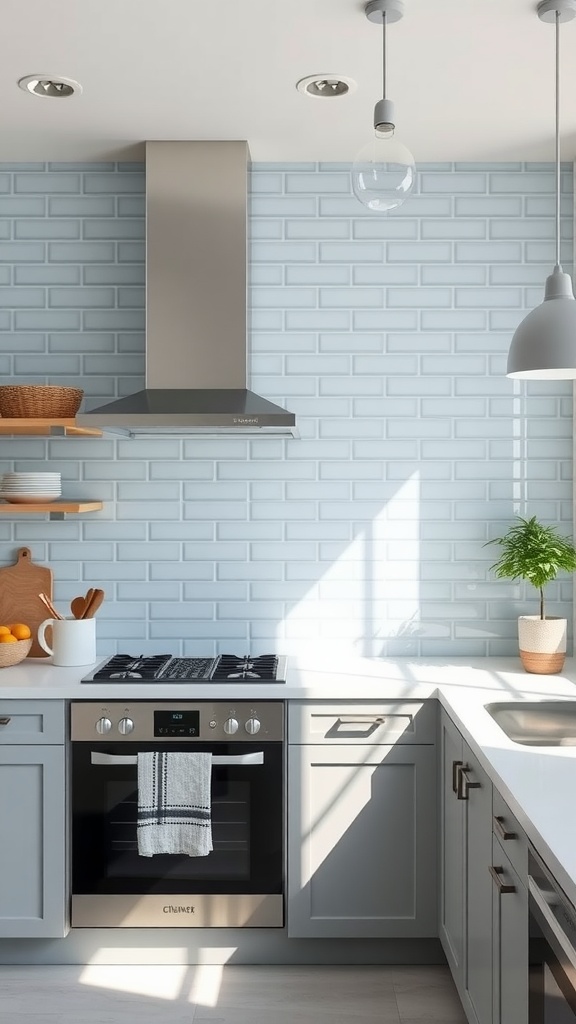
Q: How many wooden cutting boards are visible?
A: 1